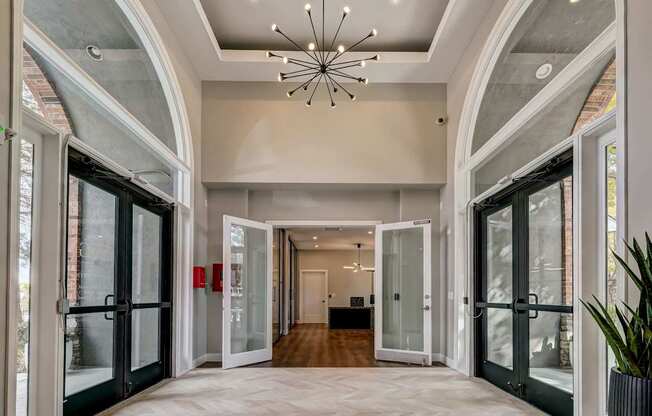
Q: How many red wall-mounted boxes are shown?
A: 2